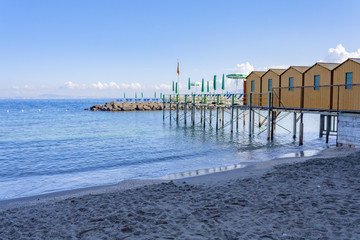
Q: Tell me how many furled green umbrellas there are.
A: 12